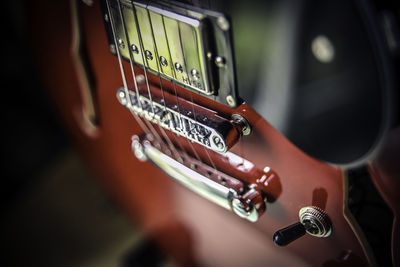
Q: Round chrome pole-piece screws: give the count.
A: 6